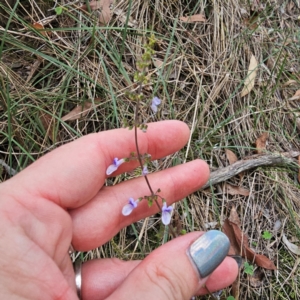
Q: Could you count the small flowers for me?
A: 5